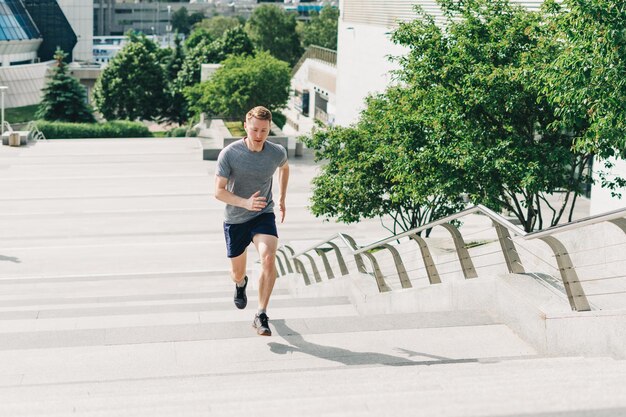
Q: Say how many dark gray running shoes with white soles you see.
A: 2